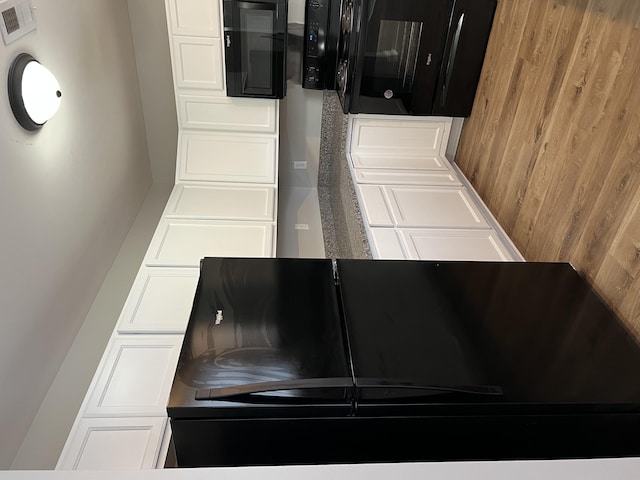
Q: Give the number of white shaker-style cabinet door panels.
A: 14